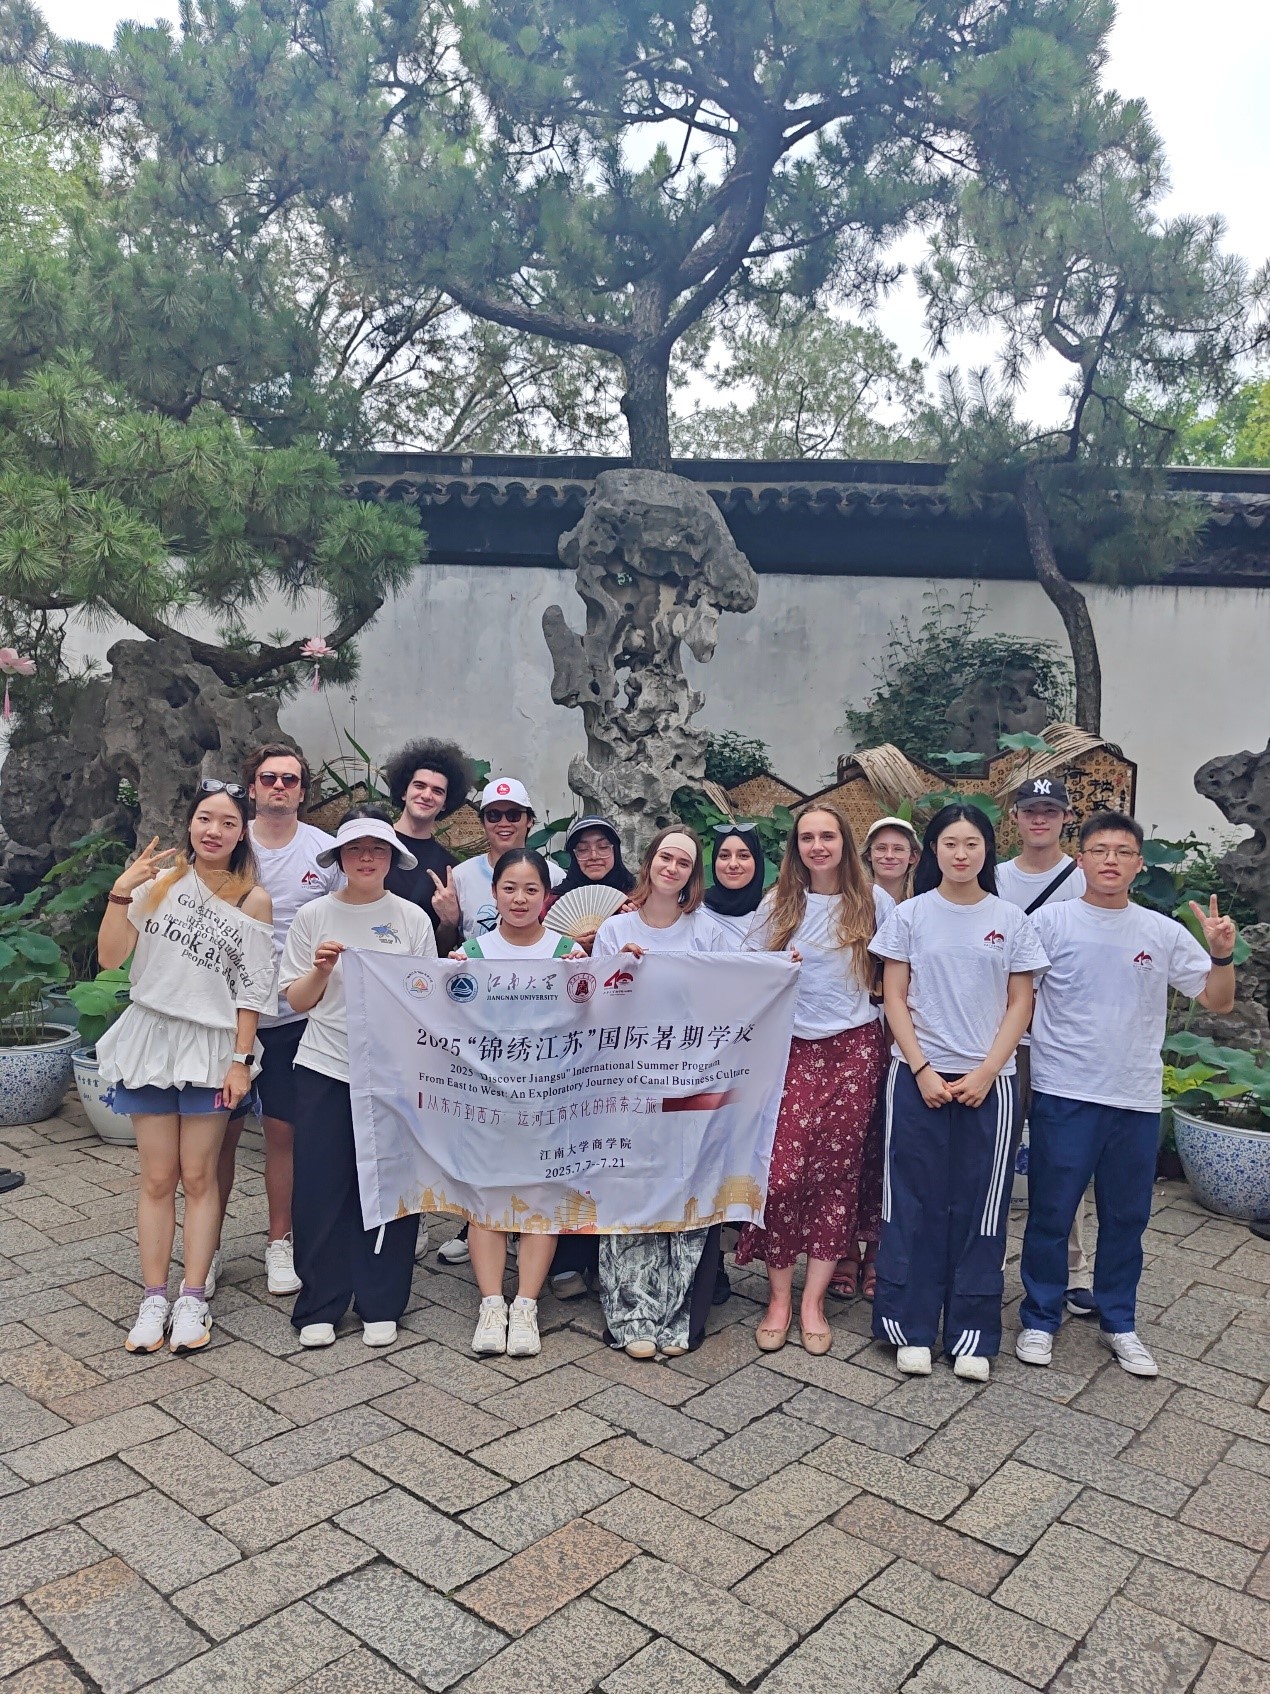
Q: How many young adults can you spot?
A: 14